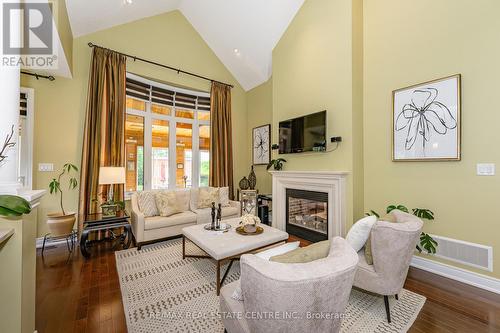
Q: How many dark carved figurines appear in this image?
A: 2